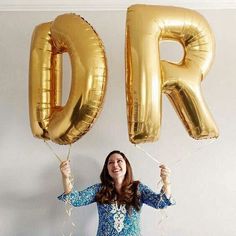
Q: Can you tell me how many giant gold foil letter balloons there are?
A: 2